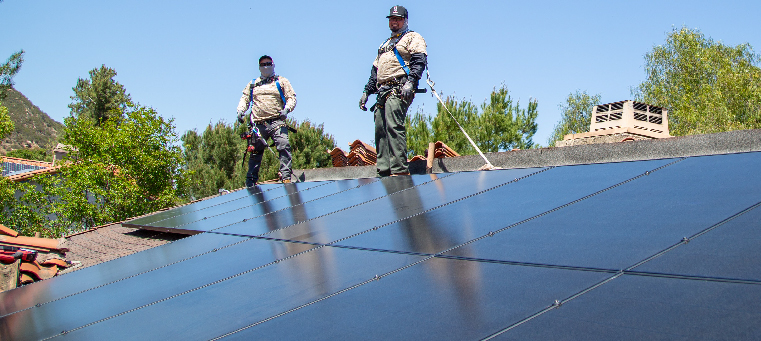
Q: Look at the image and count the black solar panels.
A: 13